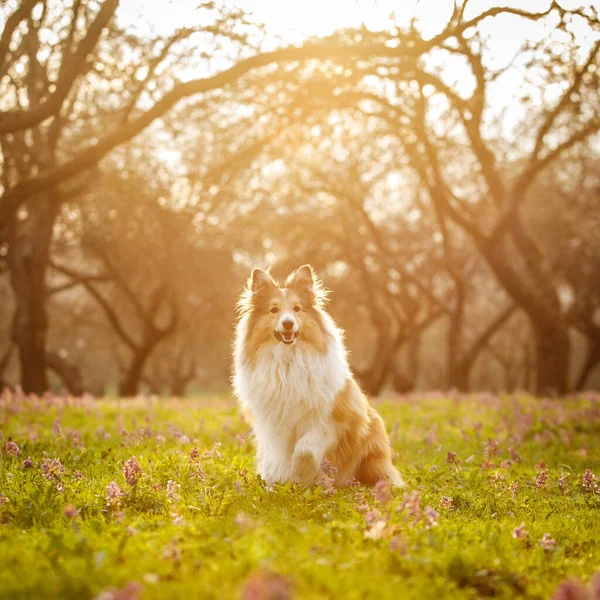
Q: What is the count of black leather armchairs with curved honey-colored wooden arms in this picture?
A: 0